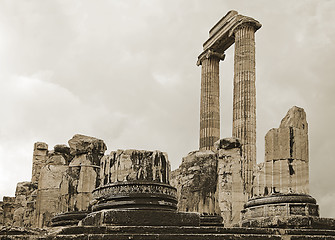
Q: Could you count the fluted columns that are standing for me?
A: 2